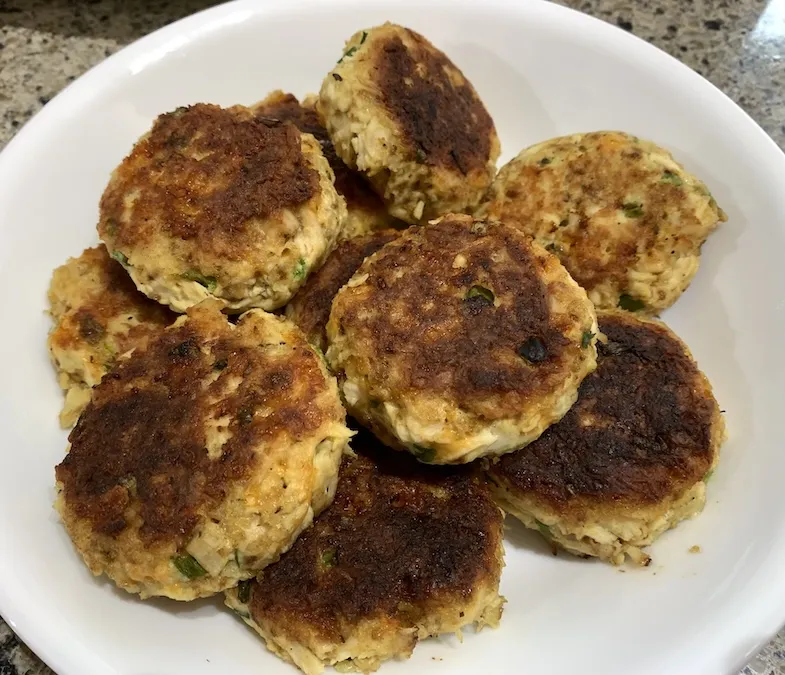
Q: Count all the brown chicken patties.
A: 10